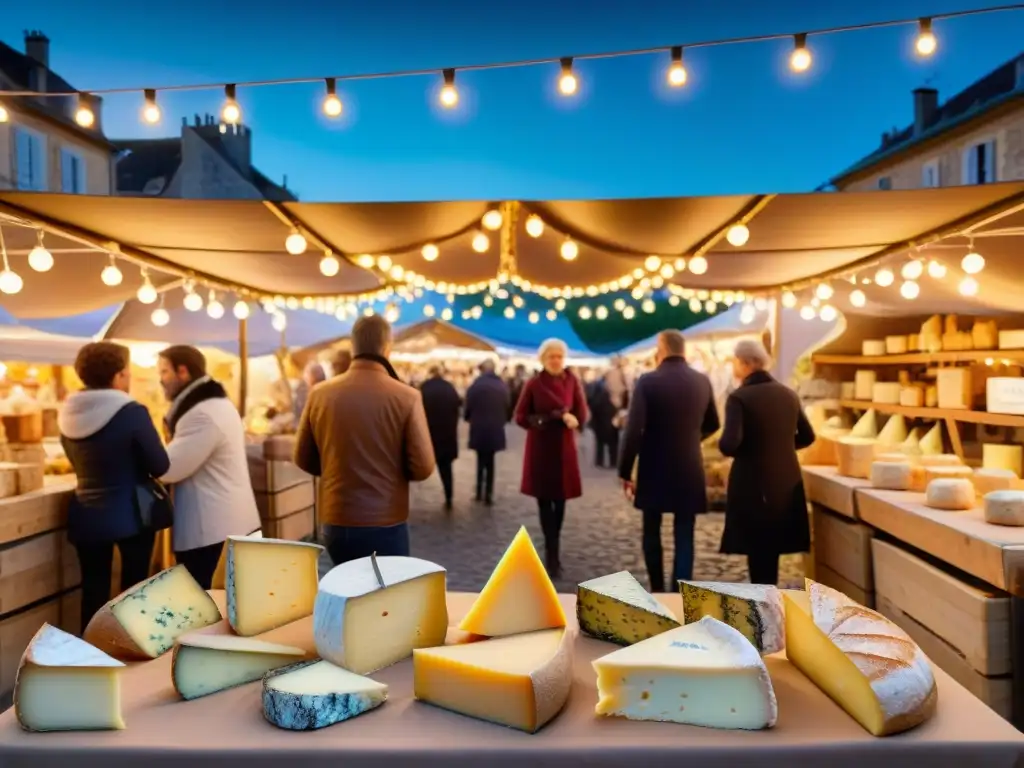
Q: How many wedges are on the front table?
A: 12